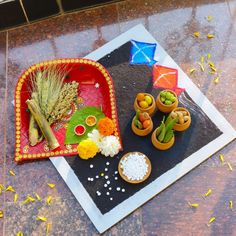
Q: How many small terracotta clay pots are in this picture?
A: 5